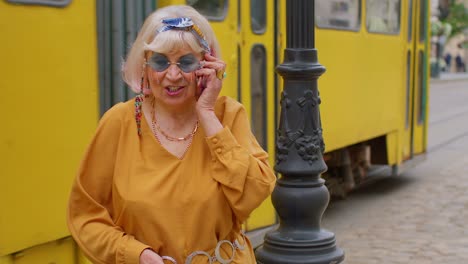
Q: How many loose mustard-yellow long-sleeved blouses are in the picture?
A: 1